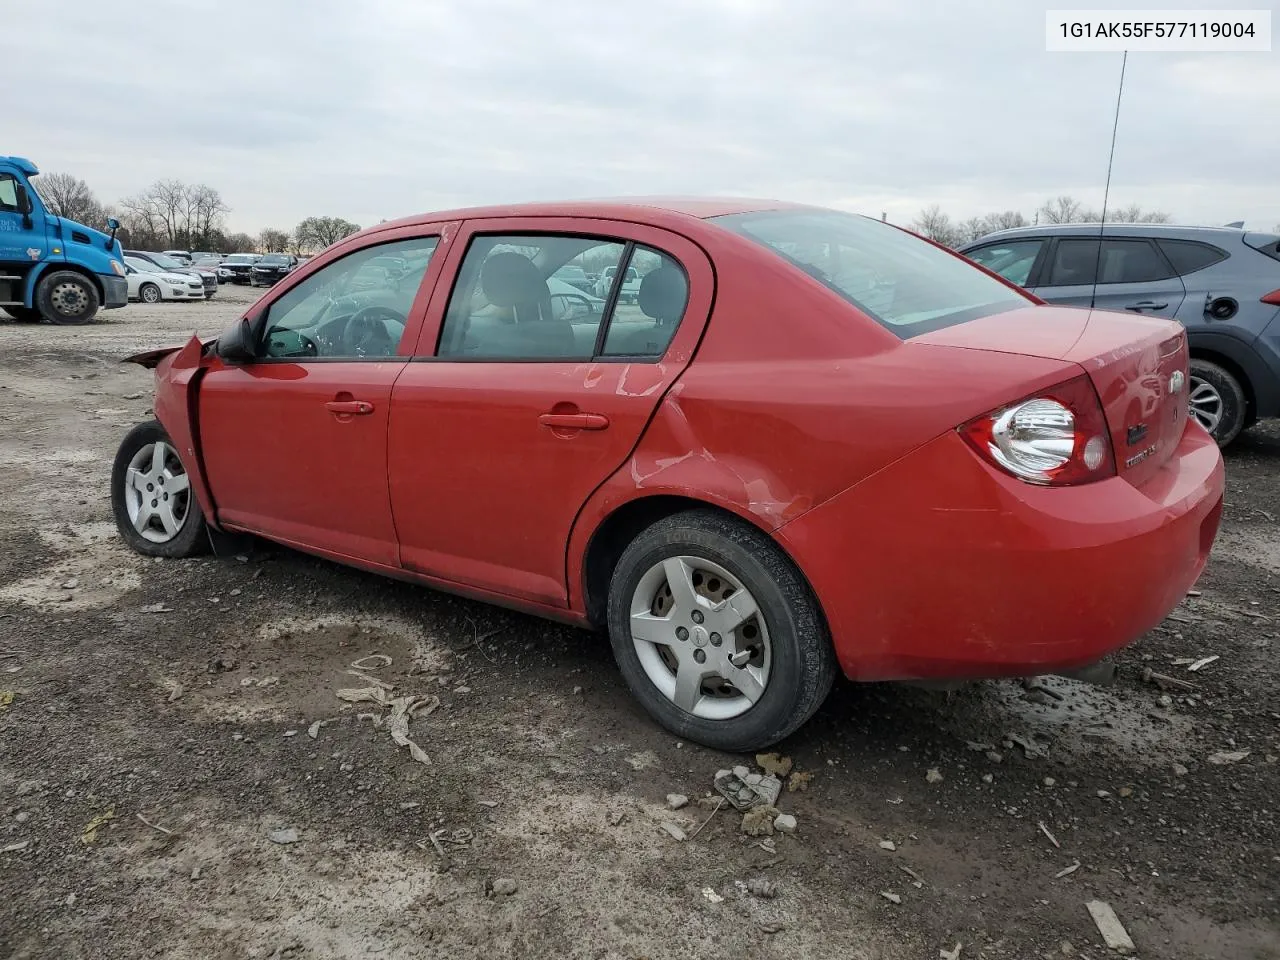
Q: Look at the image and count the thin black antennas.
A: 1